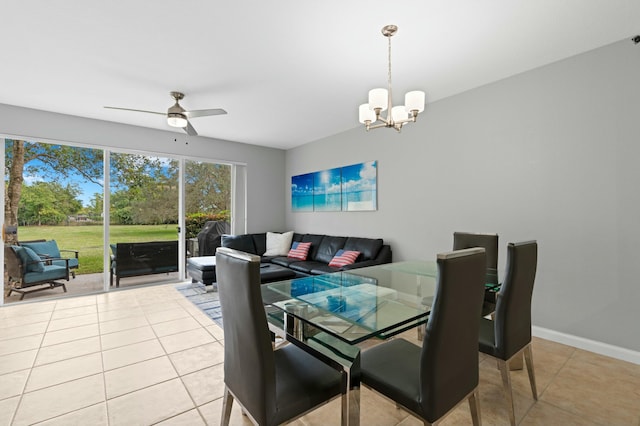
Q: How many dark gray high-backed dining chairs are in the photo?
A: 4